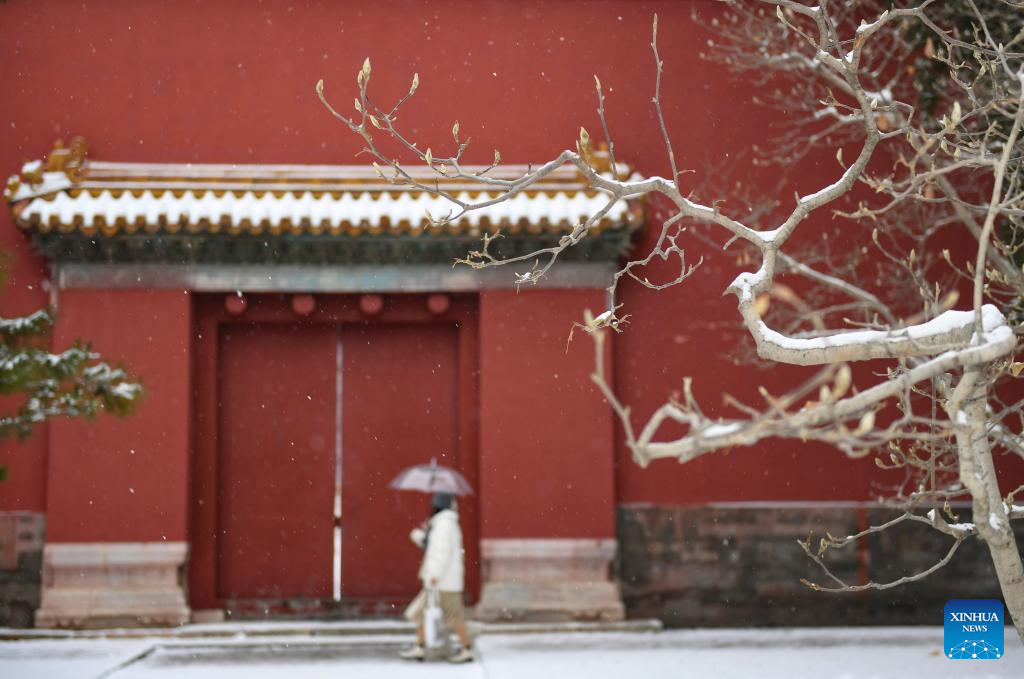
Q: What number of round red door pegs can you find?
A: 4